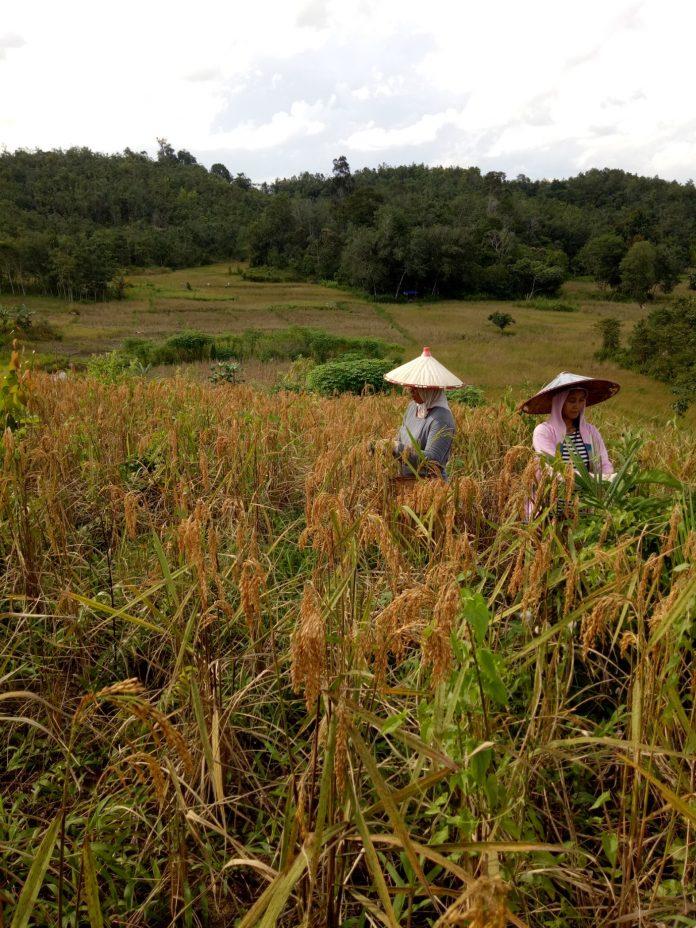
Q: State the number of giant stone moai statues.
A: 0